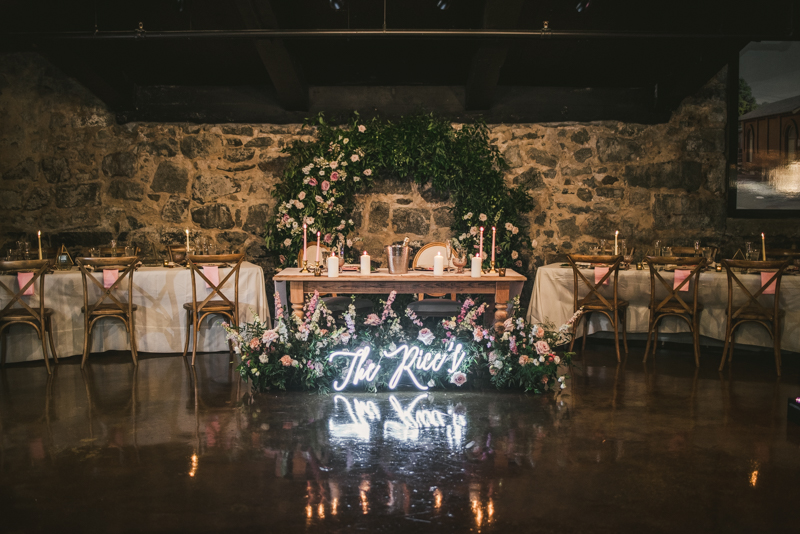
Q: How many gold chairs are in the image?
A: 2